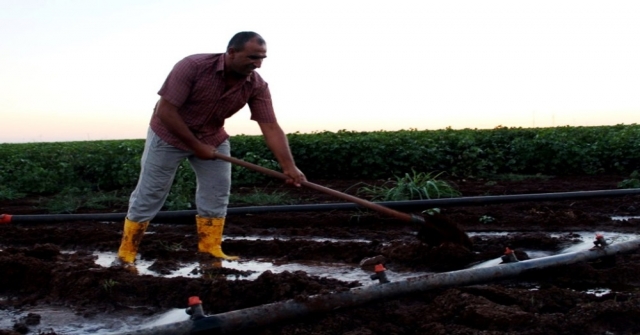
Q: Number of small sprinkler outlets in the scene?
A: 4